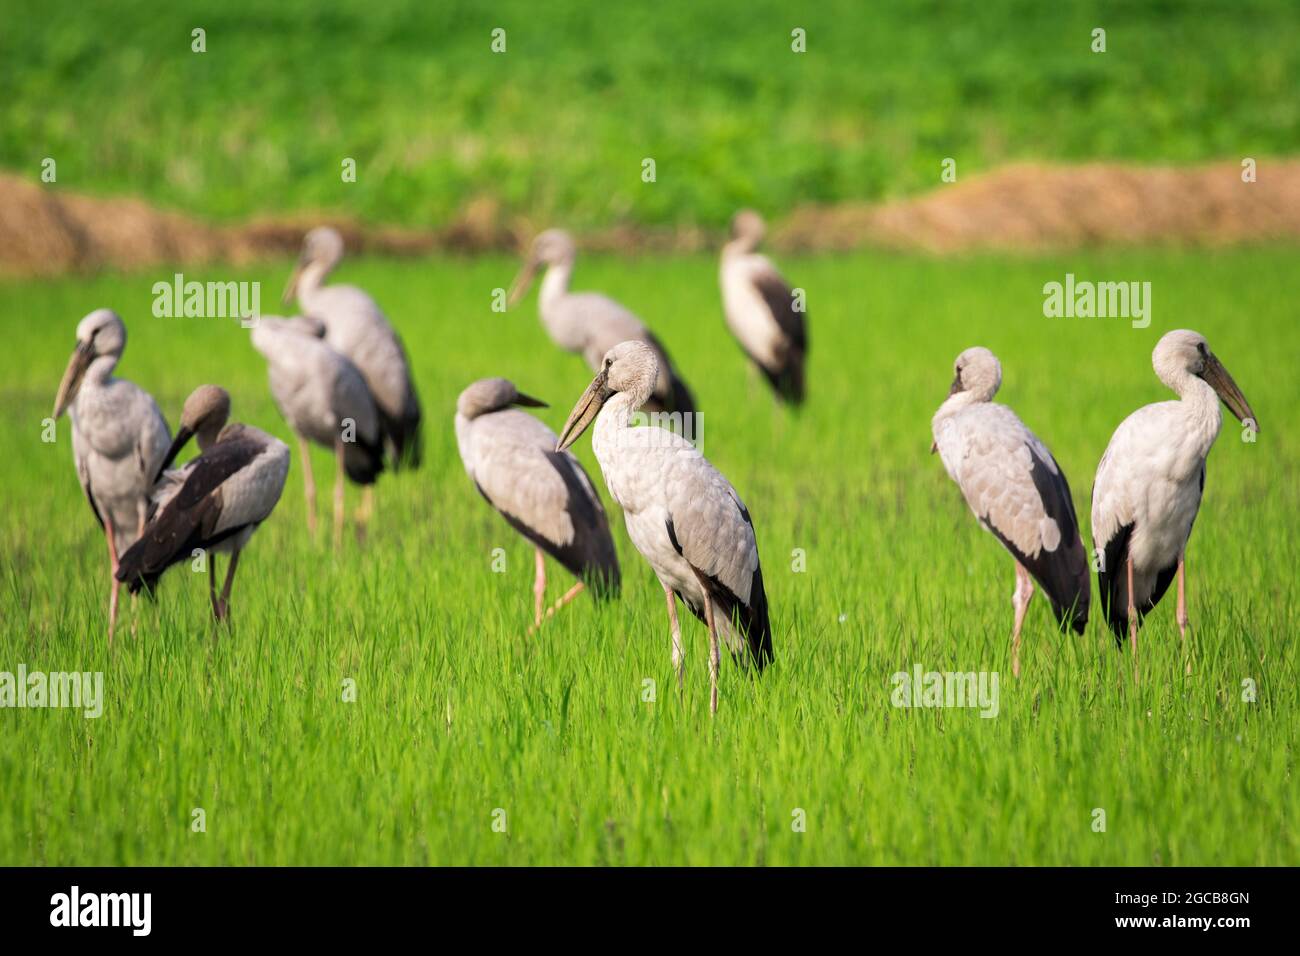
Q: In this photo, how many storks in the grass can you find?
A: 10